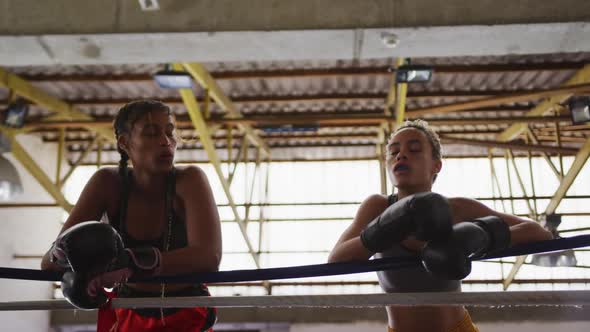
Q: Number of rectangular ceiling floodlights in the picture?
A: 4